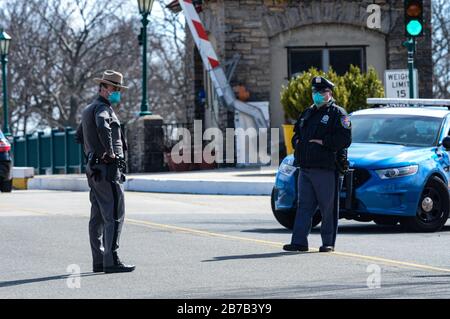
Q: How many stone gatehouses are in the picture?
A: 1